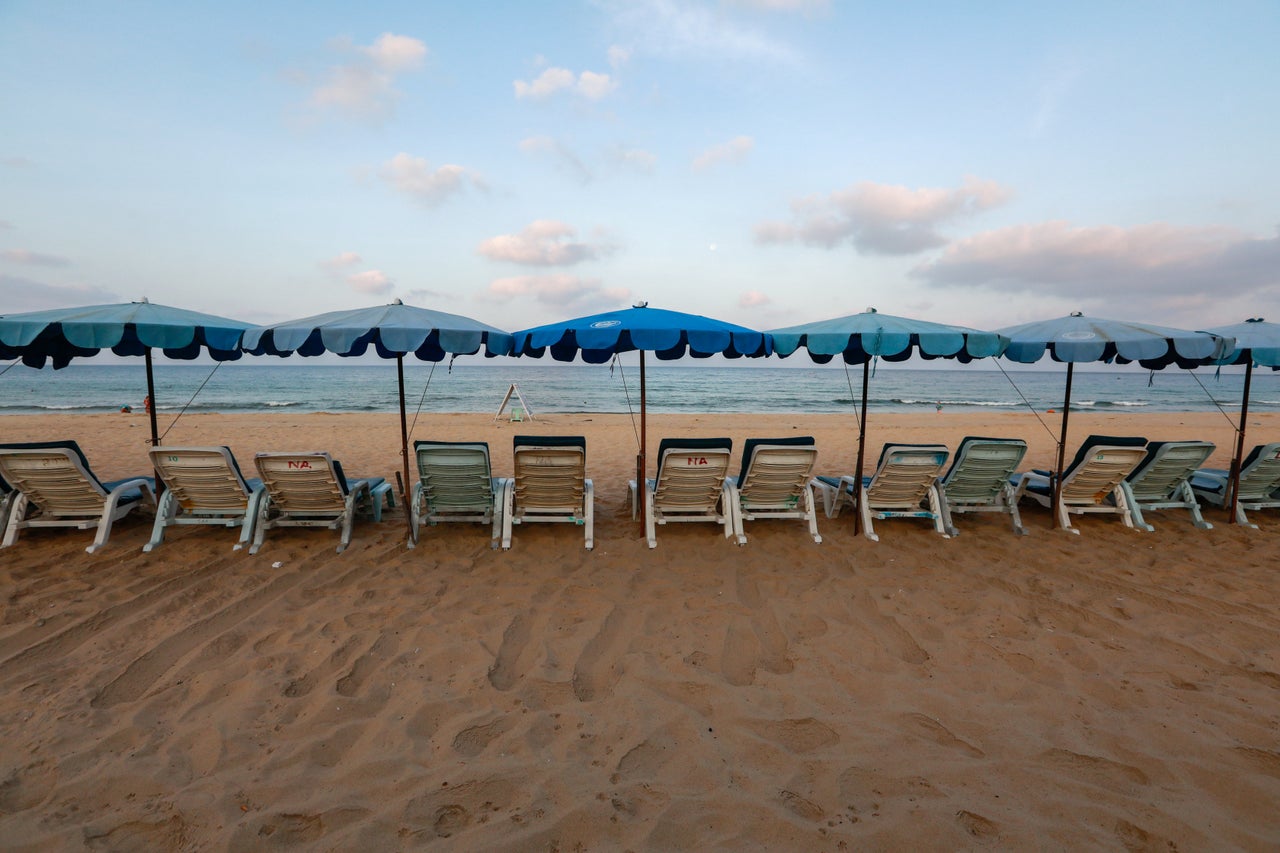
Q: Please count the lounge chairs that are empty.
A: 12